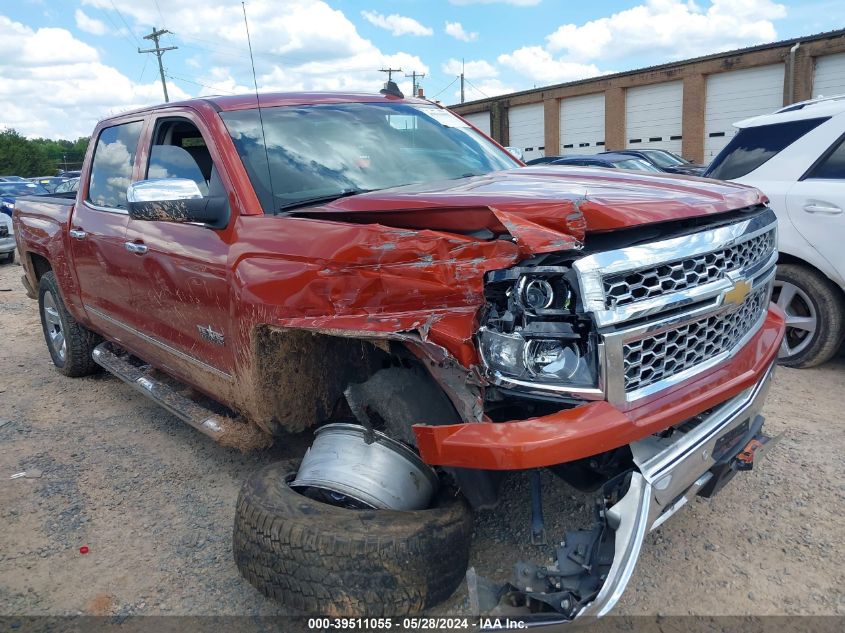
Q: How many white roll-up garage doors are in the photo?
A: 6